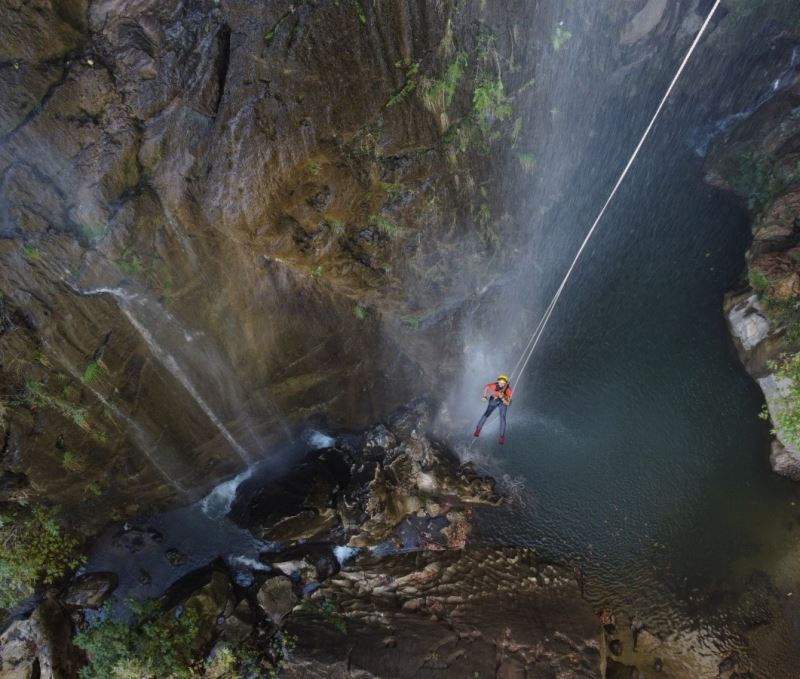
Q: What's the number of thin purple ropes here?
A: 0